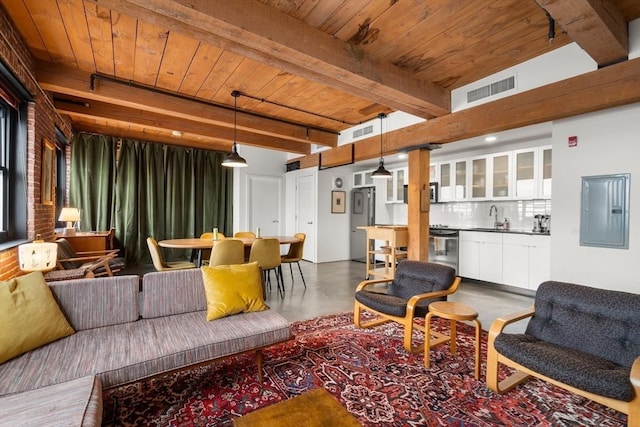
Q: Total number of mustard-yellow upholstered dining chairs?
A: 6